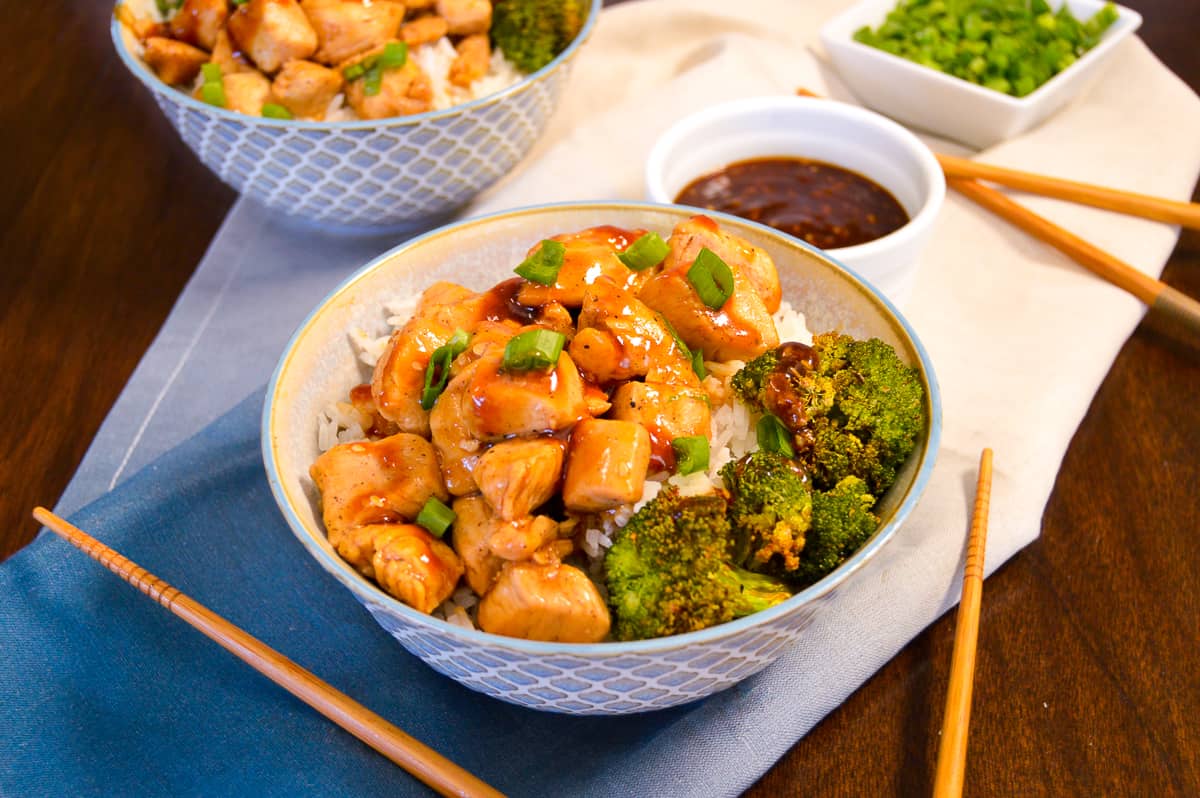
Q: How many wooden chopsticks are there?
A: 4